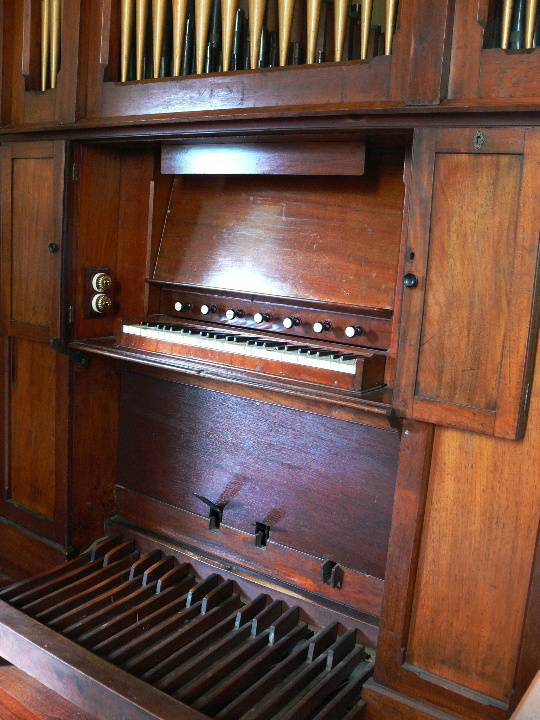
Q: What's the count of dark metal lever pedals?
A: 3